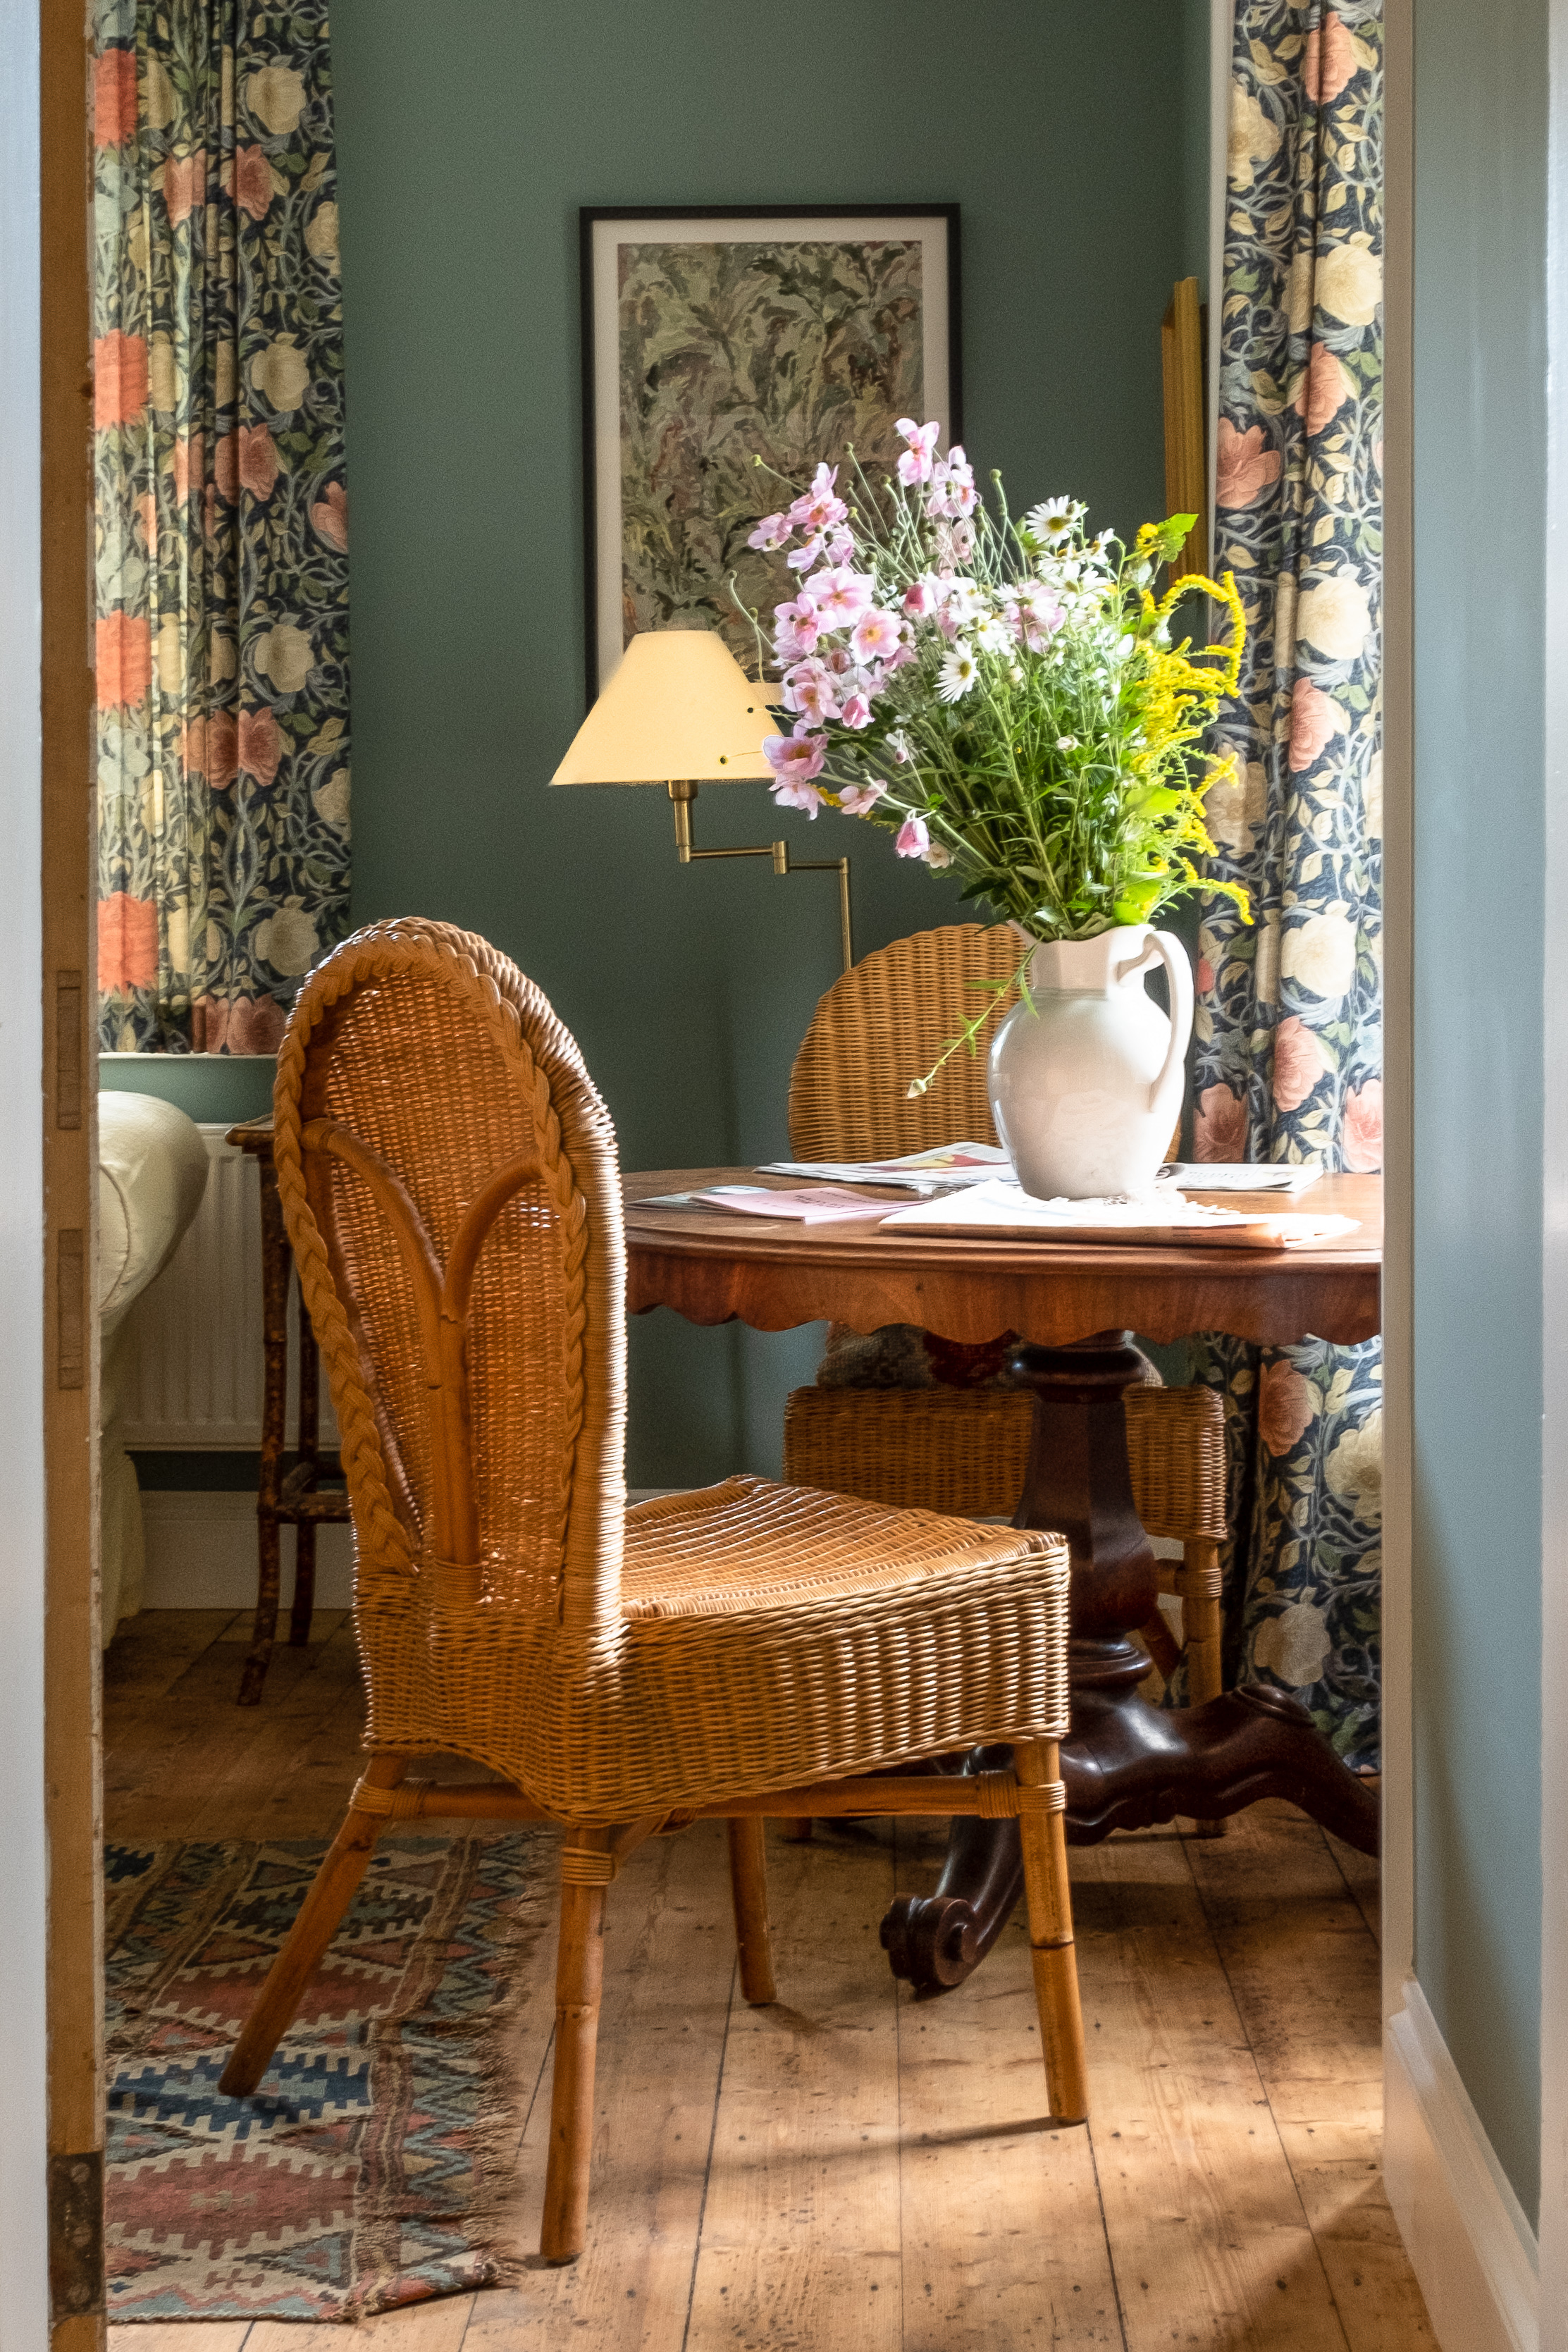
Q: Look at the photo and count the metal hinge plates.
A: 1